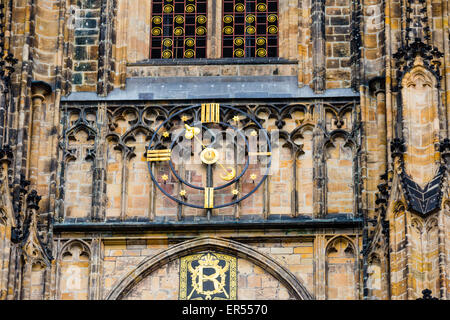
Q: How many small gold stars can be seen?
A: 8